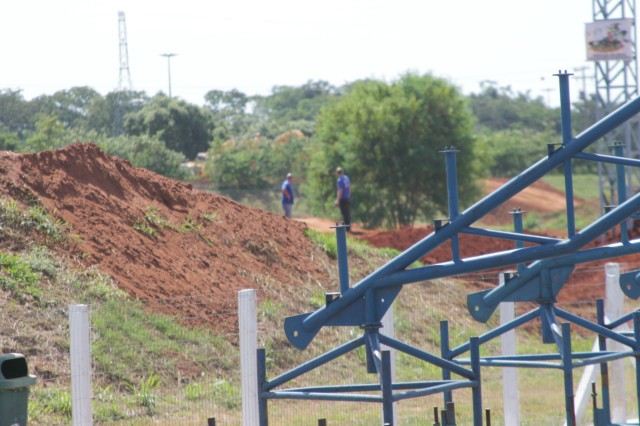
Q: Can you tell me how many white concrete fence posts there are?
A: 5